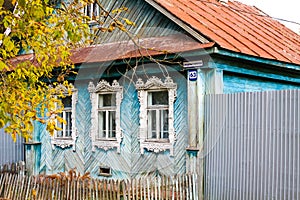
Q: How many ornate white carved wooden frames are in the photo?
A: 3